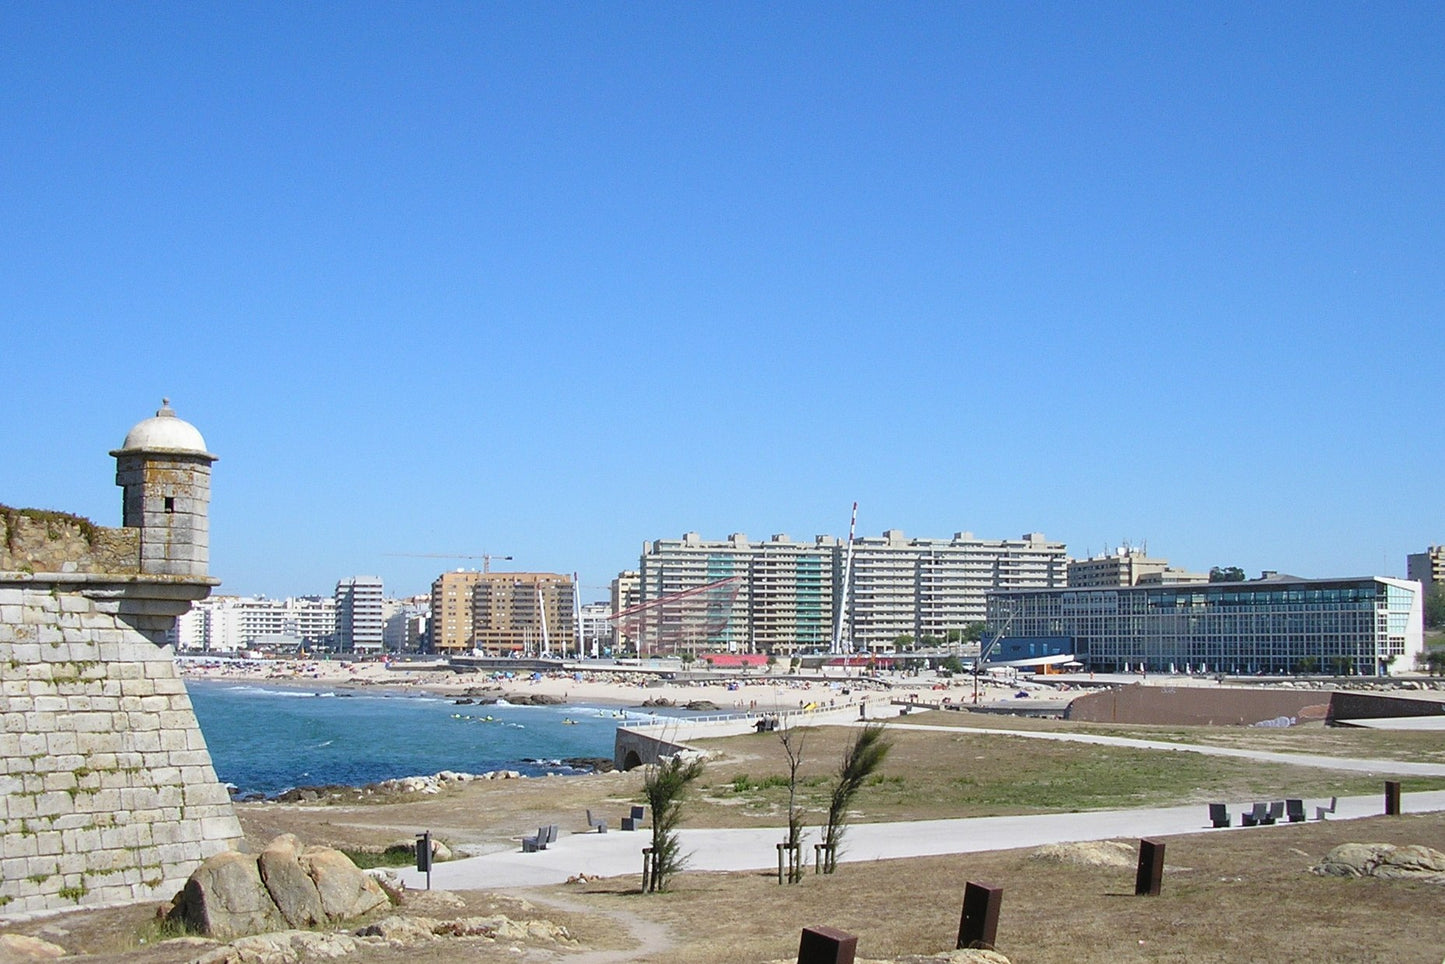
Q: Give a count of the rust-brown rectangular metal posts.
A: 4